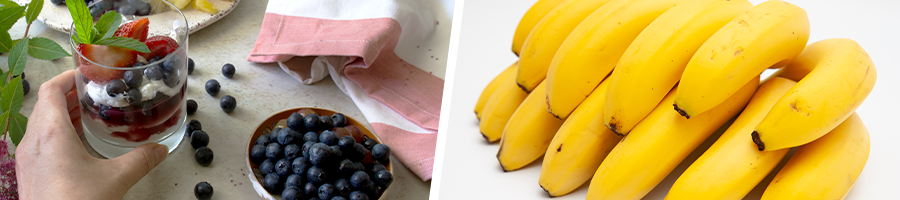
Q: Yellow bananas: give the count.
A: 13